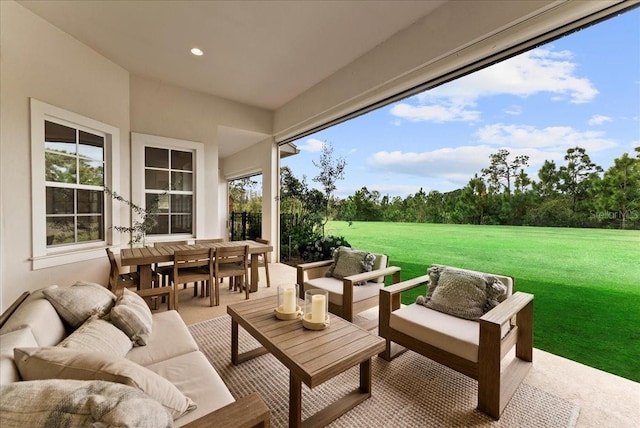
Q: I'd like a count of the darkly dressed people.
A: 0